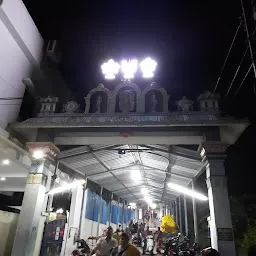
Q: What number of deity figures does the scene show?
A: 3